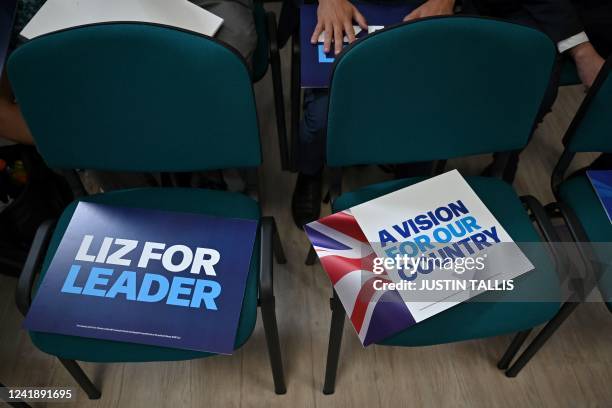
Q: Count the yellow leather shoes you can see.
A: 0